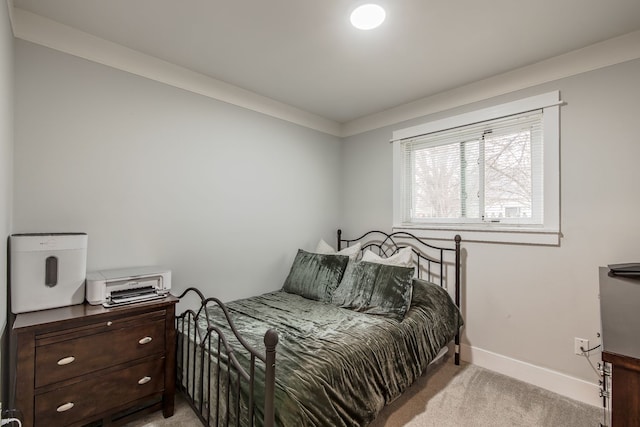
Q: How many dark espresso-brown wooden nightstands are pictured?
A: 1